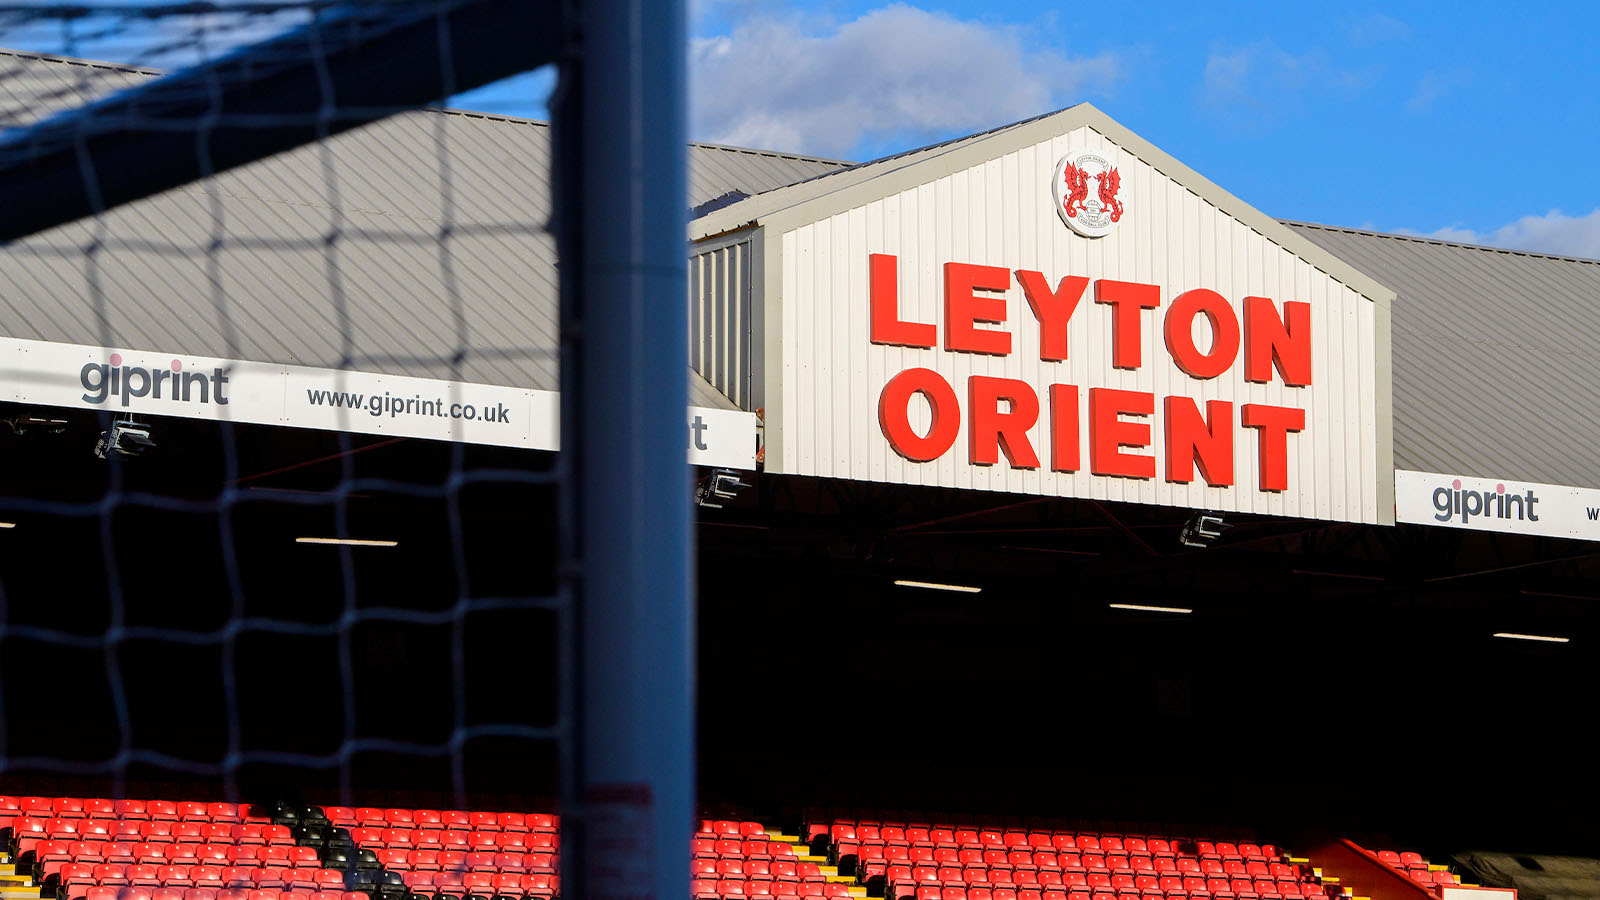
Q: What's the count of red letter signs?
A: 12